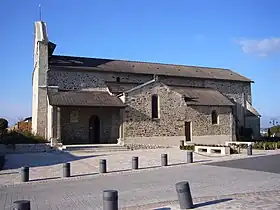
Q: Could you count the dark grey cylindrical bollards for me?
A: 10